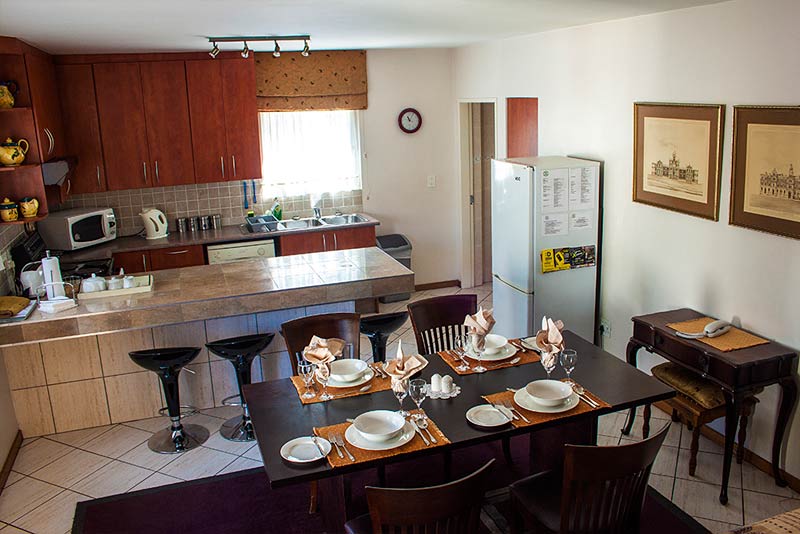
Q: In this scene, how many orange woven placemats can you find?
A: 5